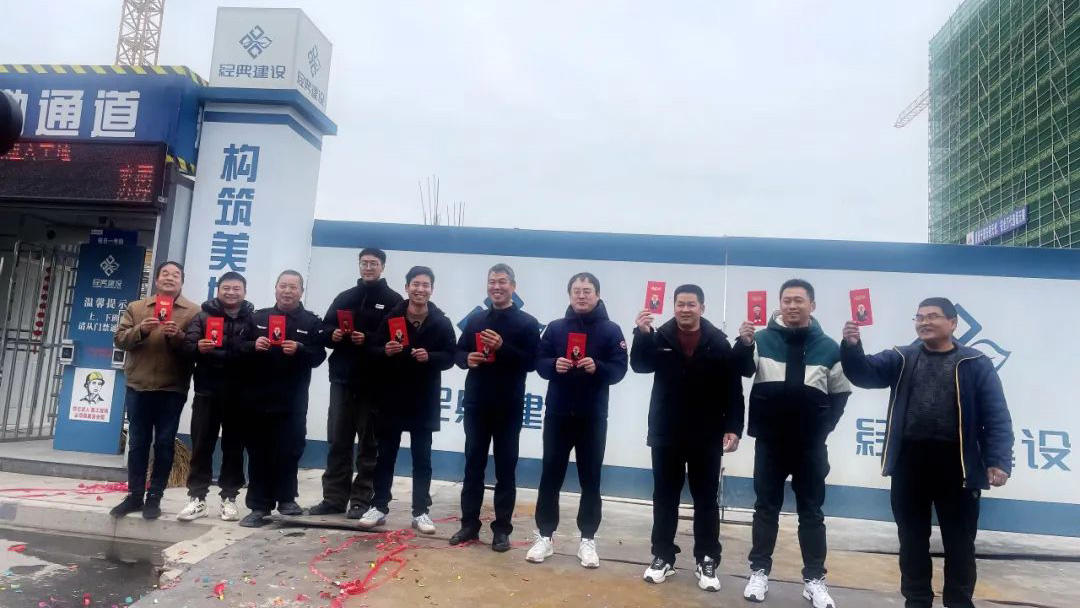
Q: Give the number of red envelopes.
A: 10